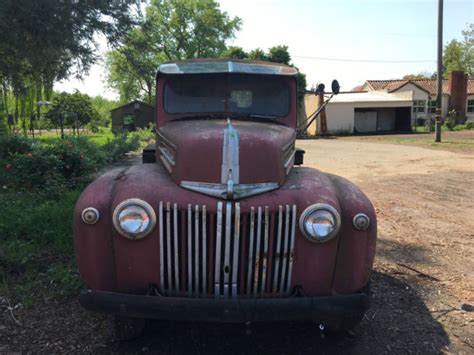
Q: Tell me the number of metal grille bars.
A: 15